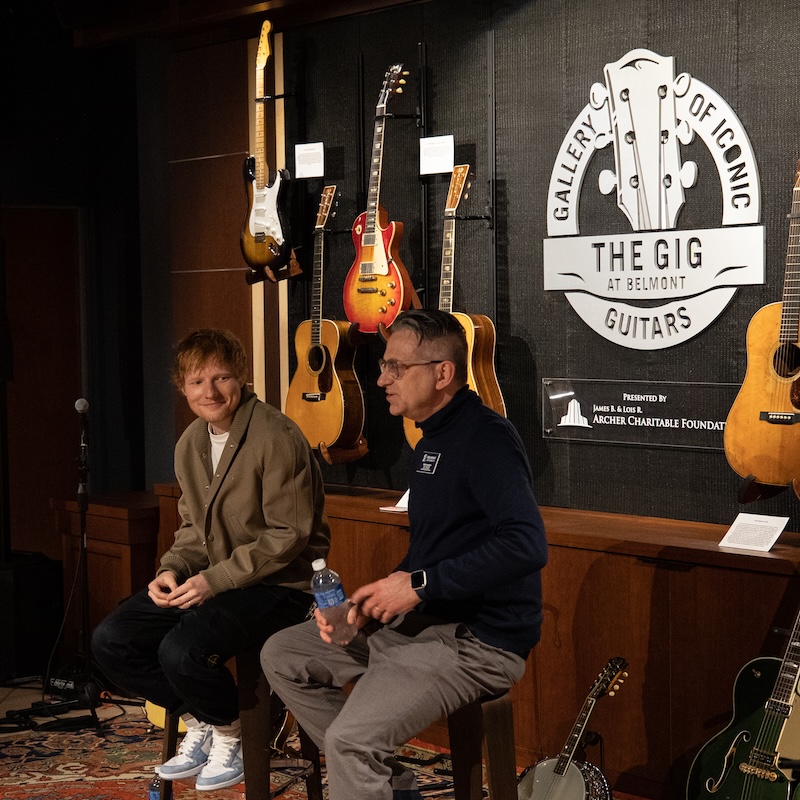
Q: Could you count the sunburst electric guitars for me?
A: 2